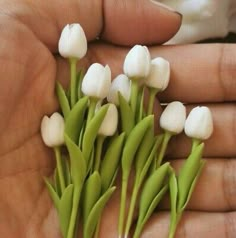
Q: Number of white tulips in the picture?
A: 9